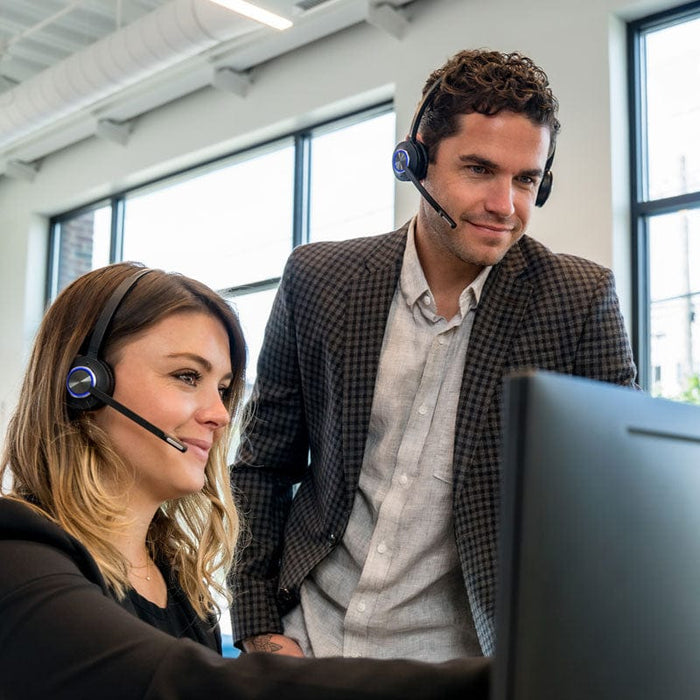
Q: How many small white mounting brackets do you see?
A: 4